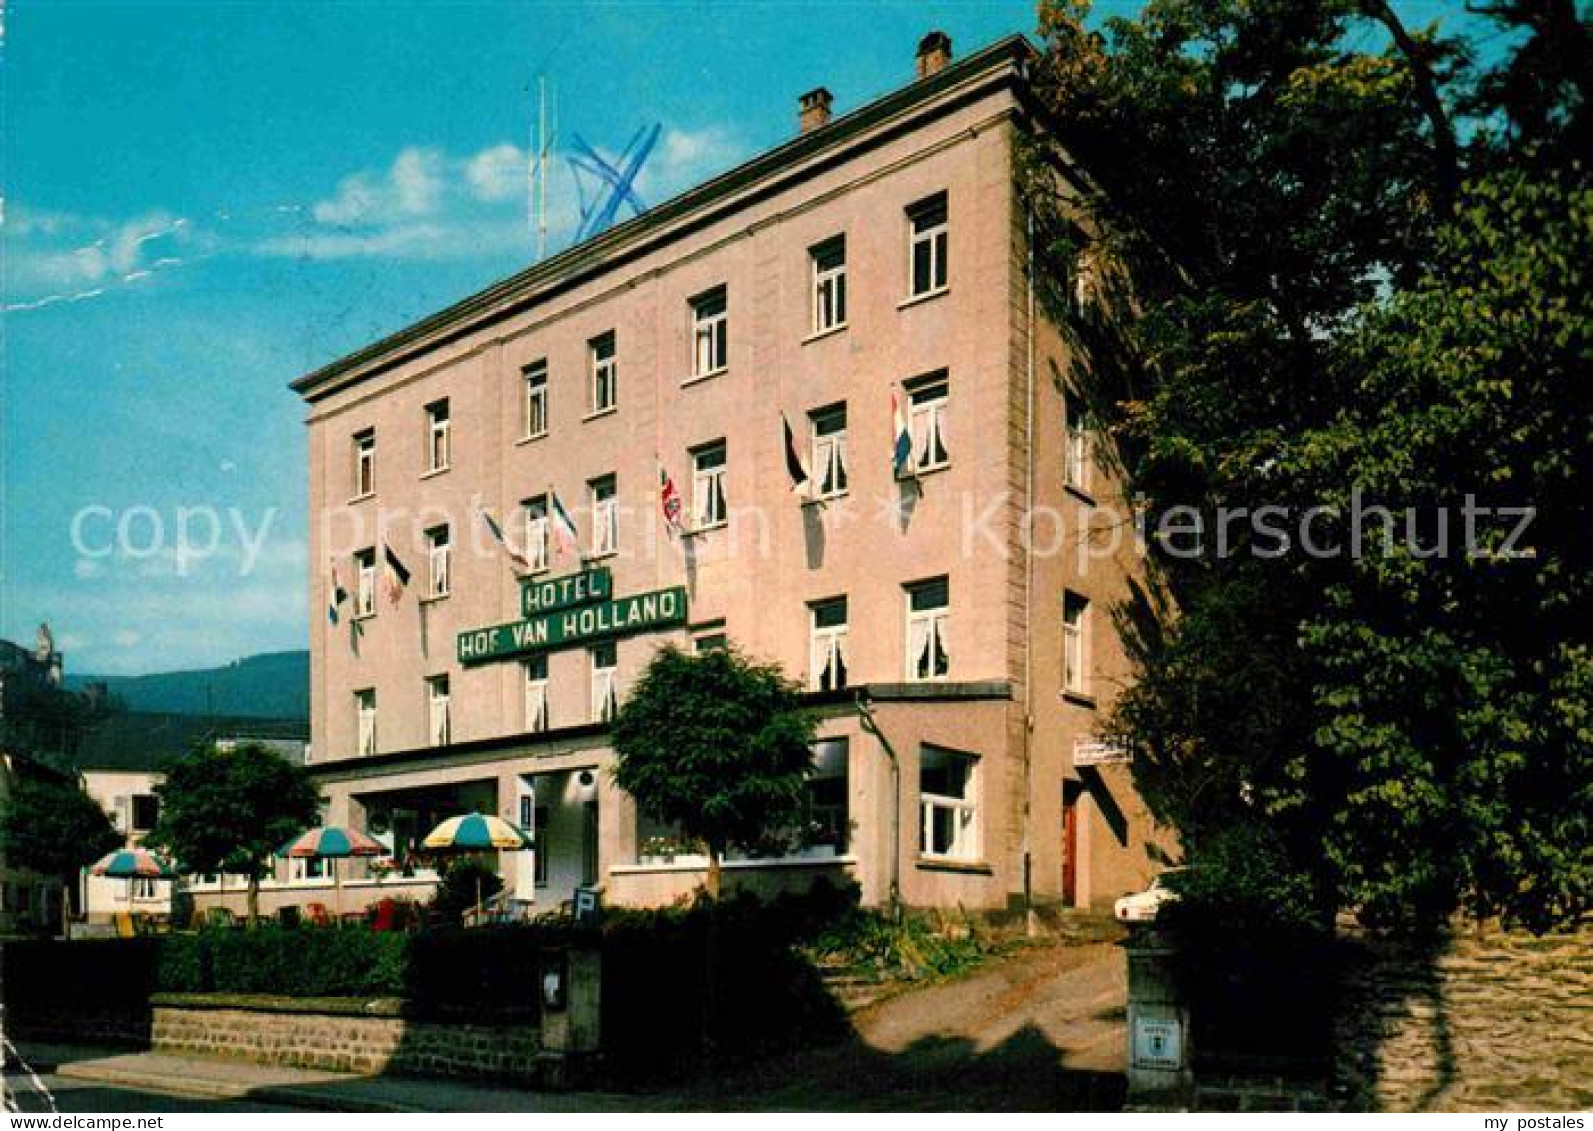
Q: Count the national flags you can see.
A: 7